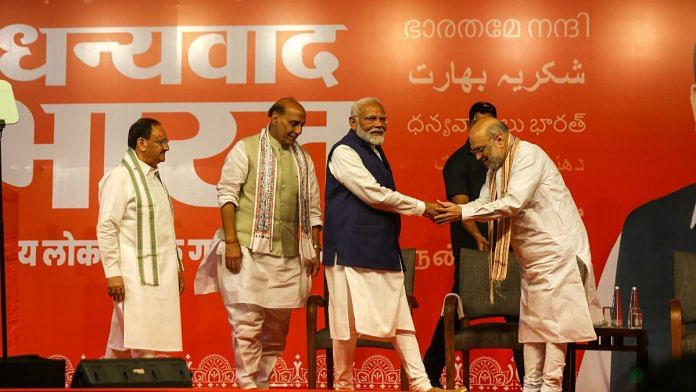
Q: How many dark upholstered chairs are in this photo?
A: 3